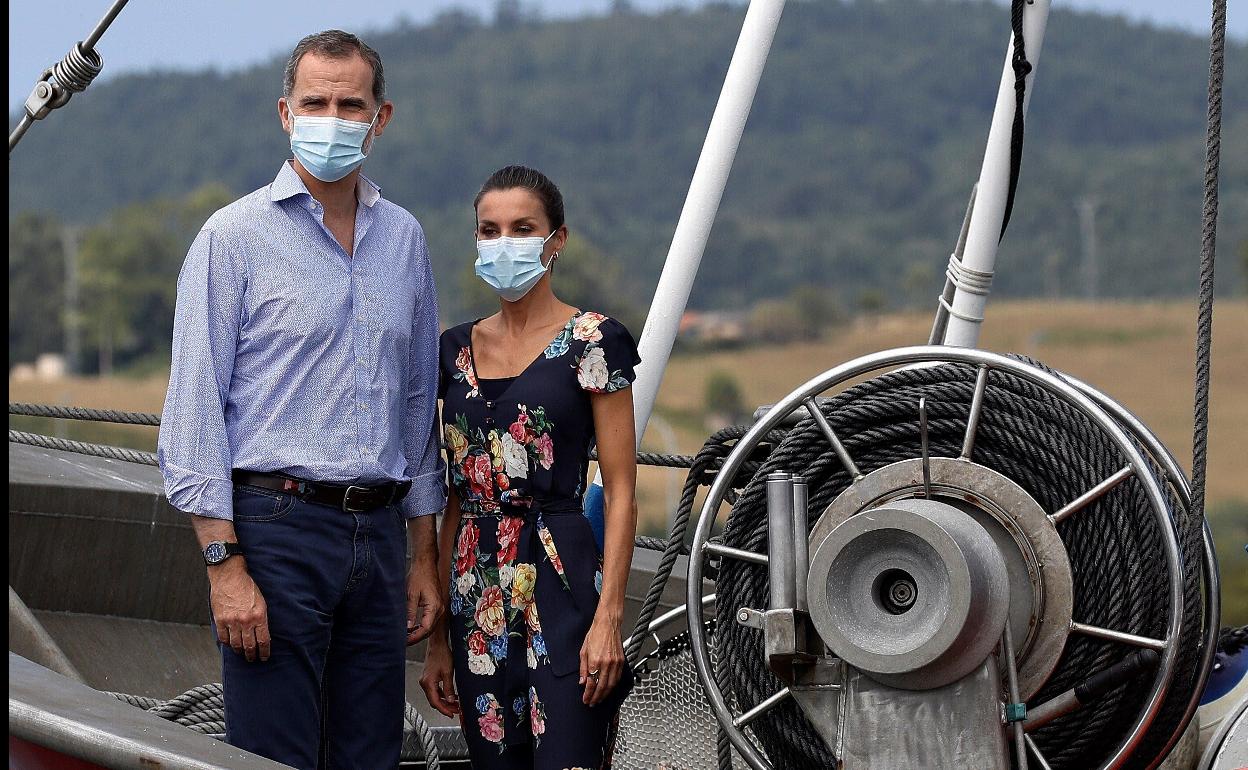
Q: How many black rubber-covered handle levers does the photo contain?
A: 1